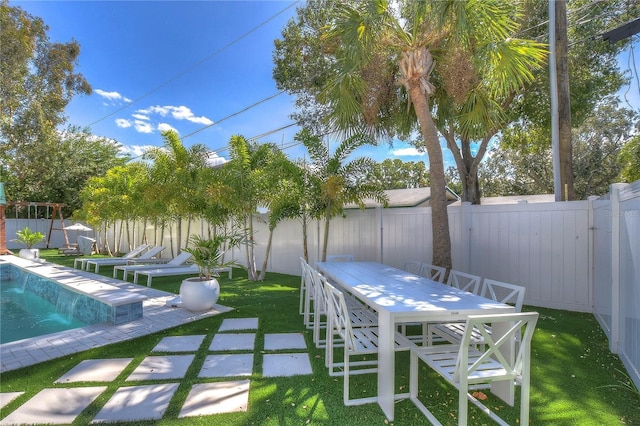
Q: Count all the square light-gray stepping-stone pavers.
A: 12